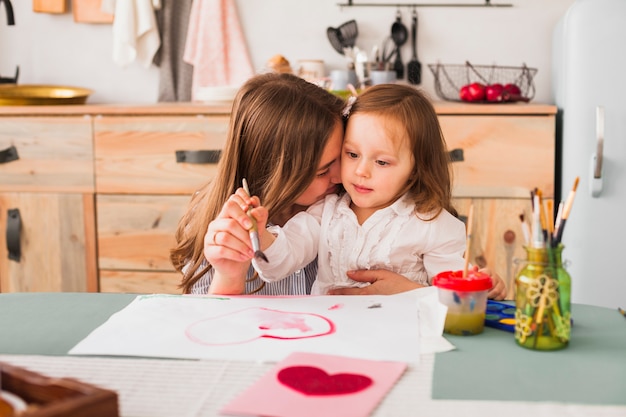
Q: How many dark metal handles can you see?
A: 4